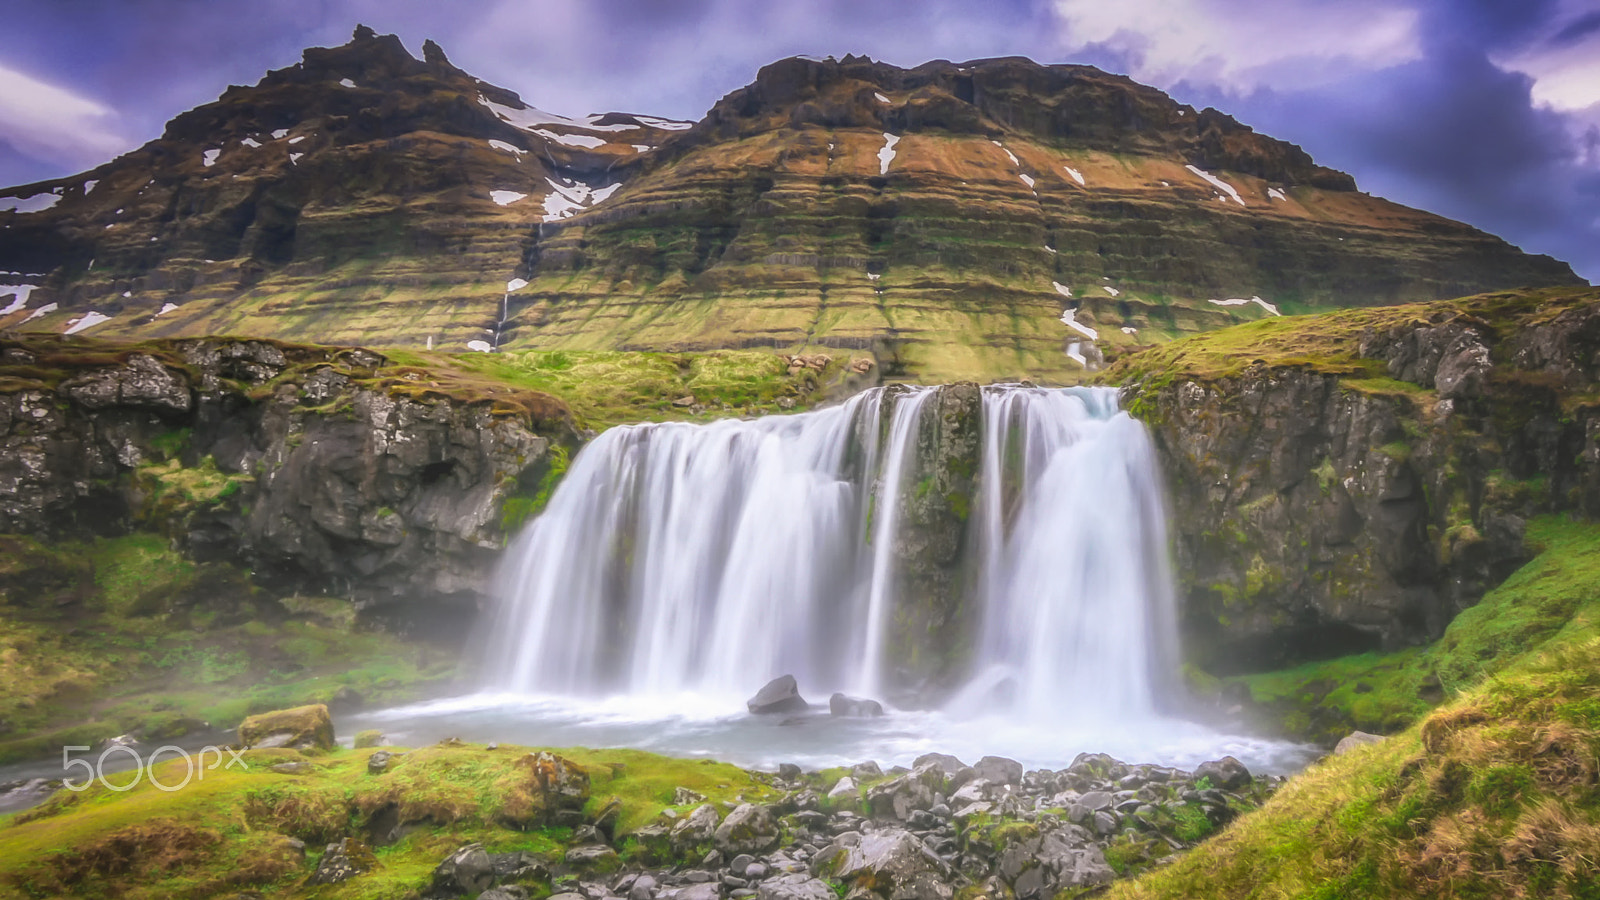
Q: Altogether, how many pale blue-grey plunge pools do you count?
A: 1